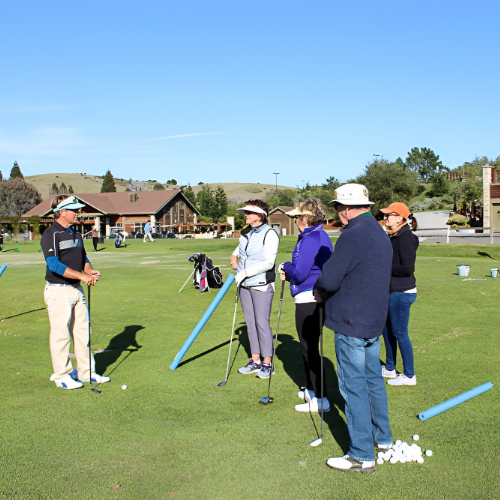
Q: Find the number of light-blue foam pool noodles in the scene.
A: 3